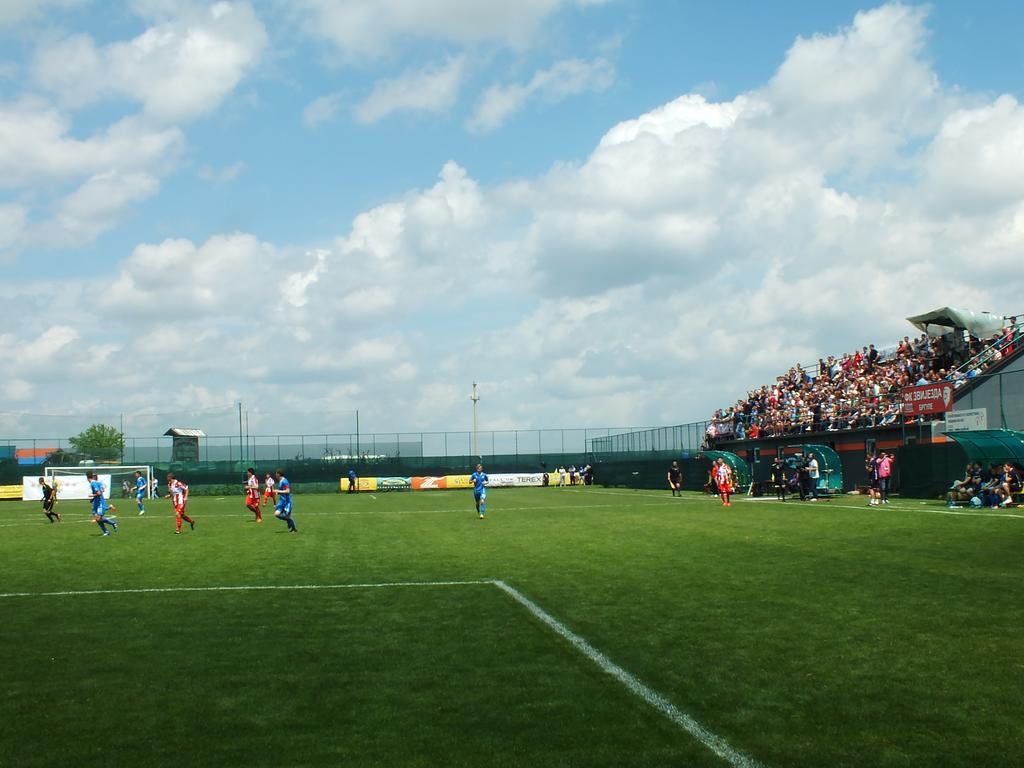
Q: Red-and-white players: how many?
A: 4